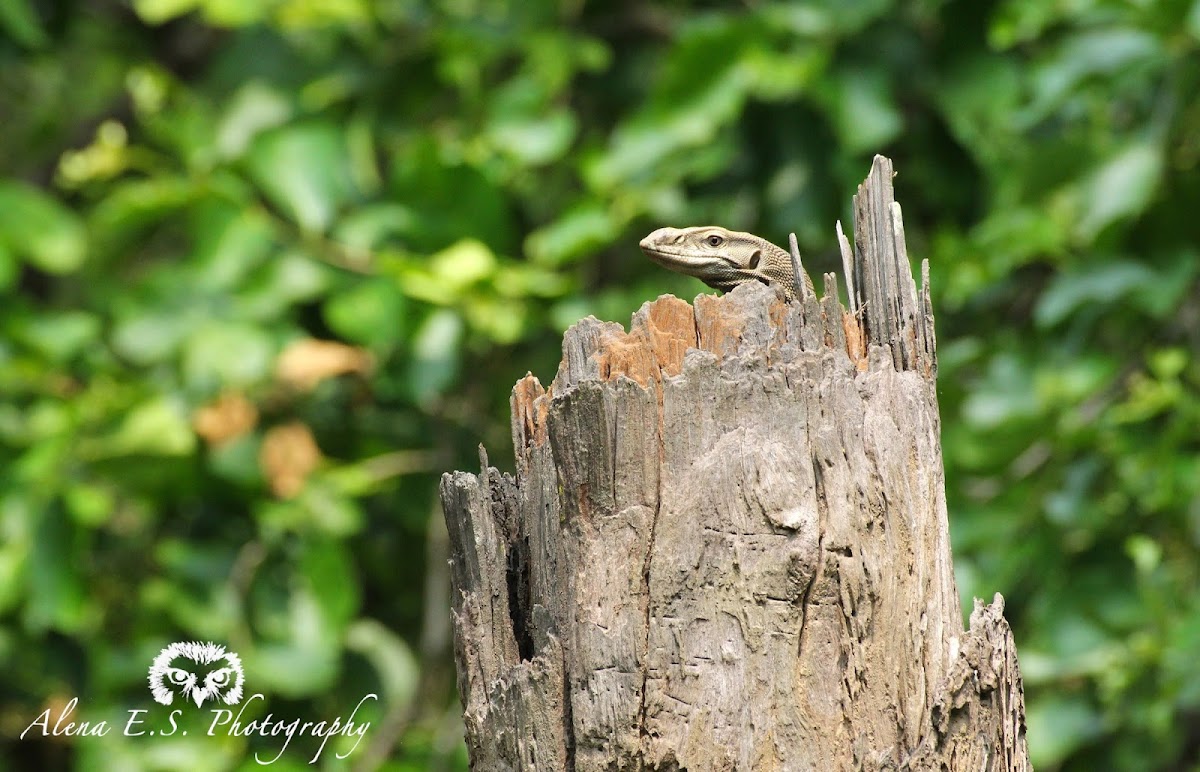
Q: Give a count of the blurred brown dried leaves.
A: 3